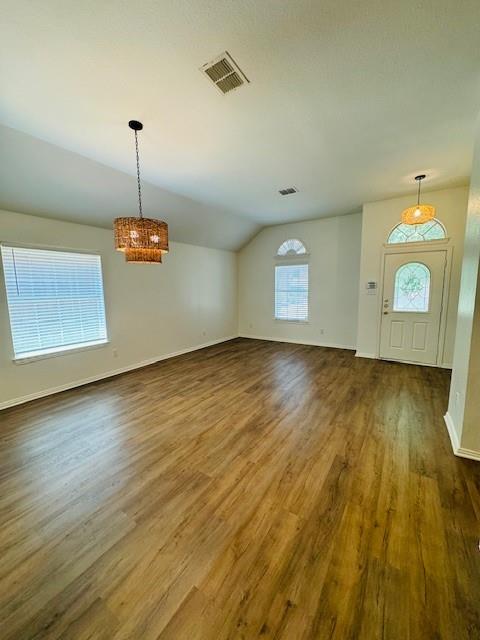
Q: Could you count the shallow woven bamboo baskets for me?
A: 0